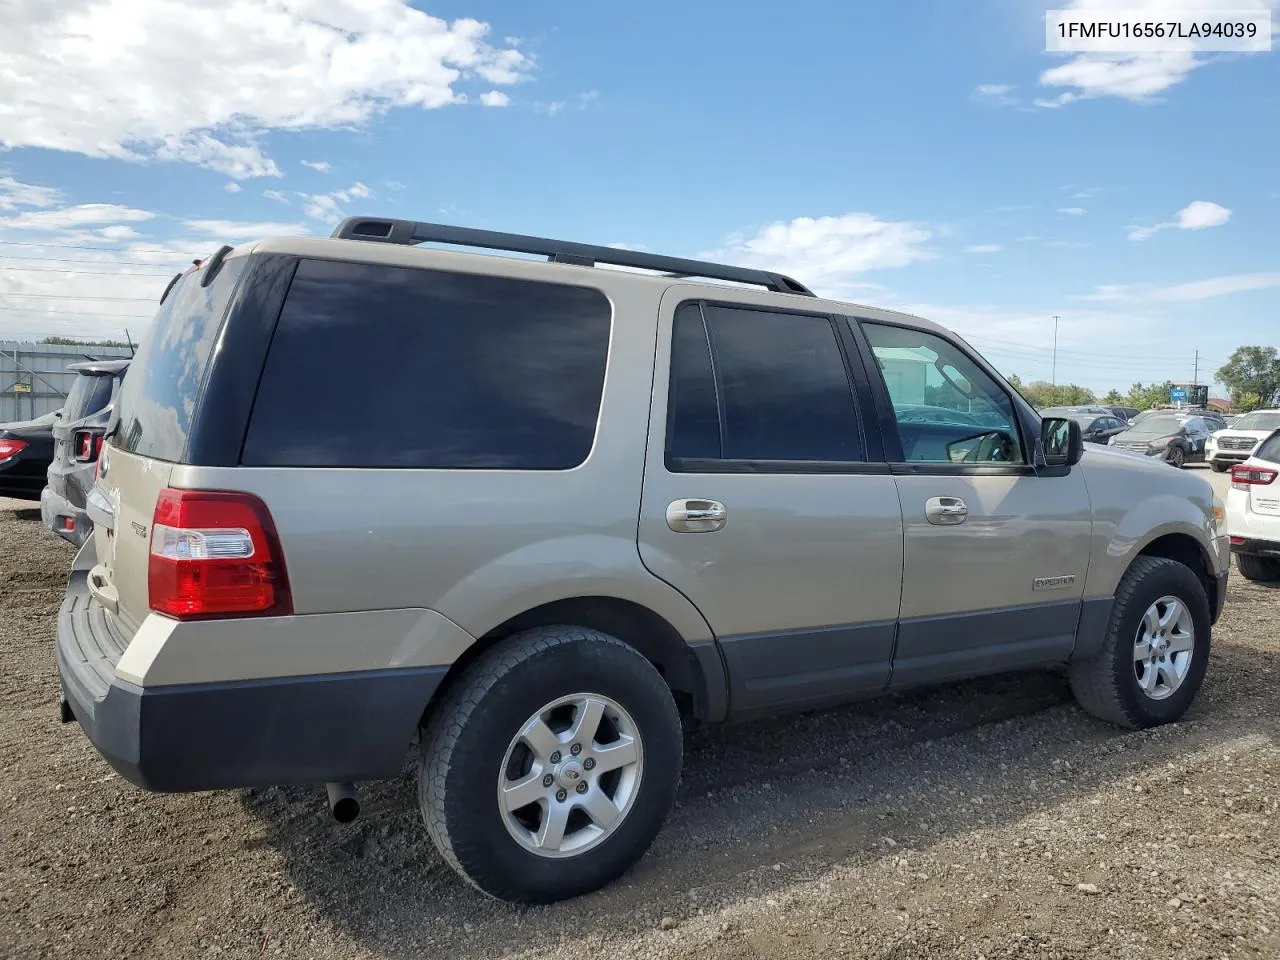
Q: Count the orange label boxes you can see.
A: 0